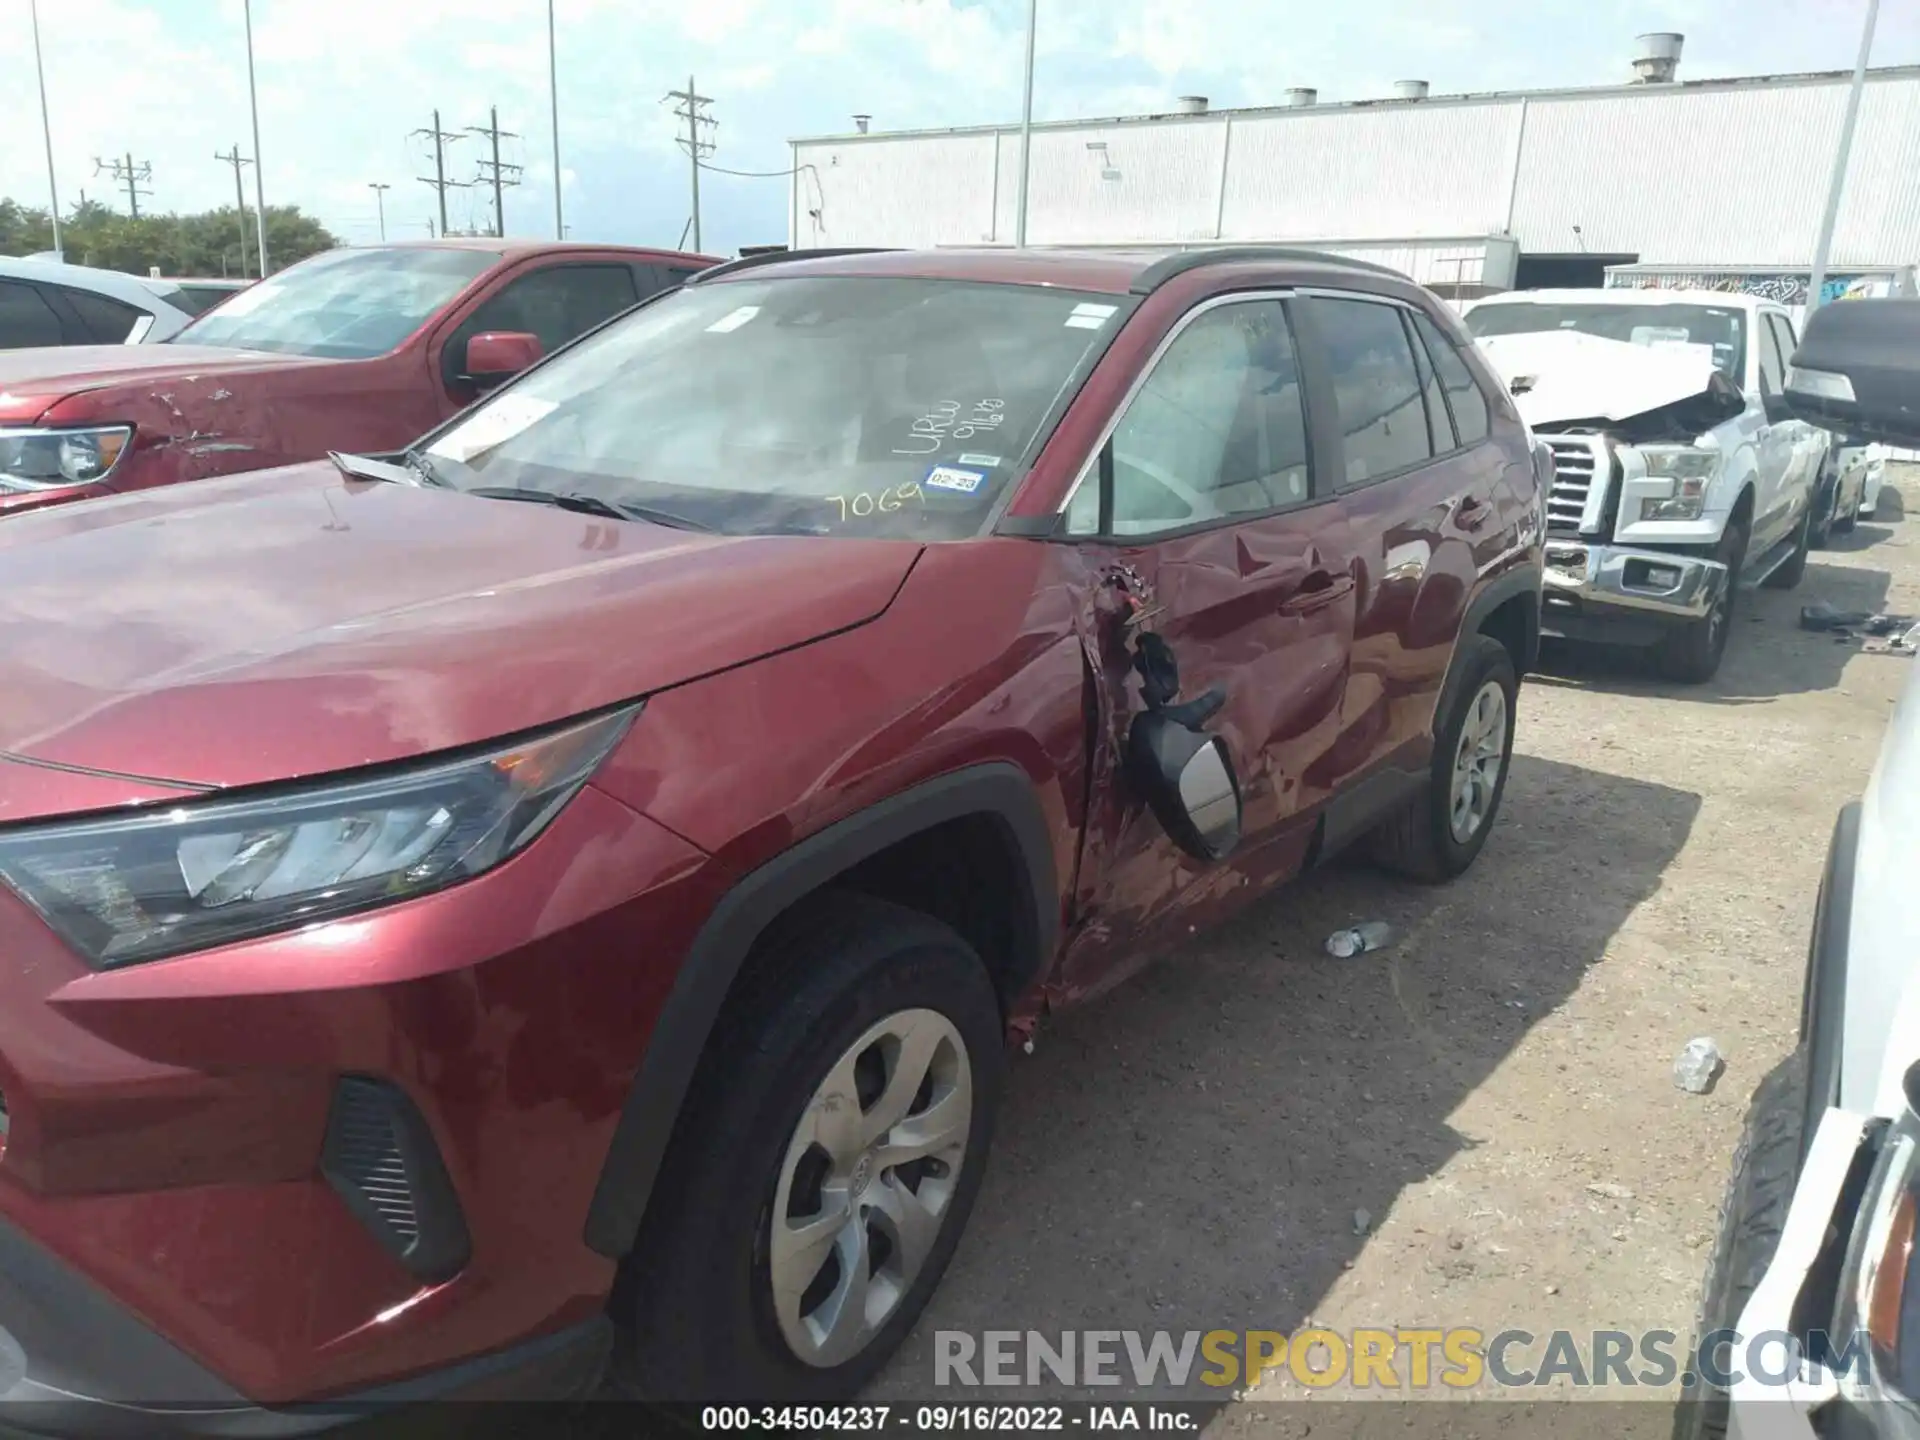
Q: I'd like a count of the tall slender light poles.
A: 5